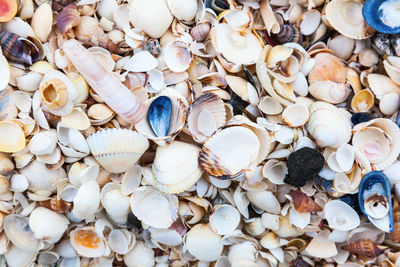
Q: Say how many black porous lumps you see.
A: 1